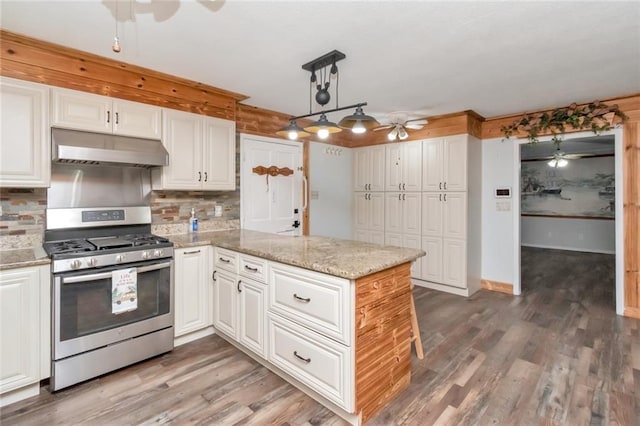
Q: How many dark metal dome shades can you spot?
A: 3